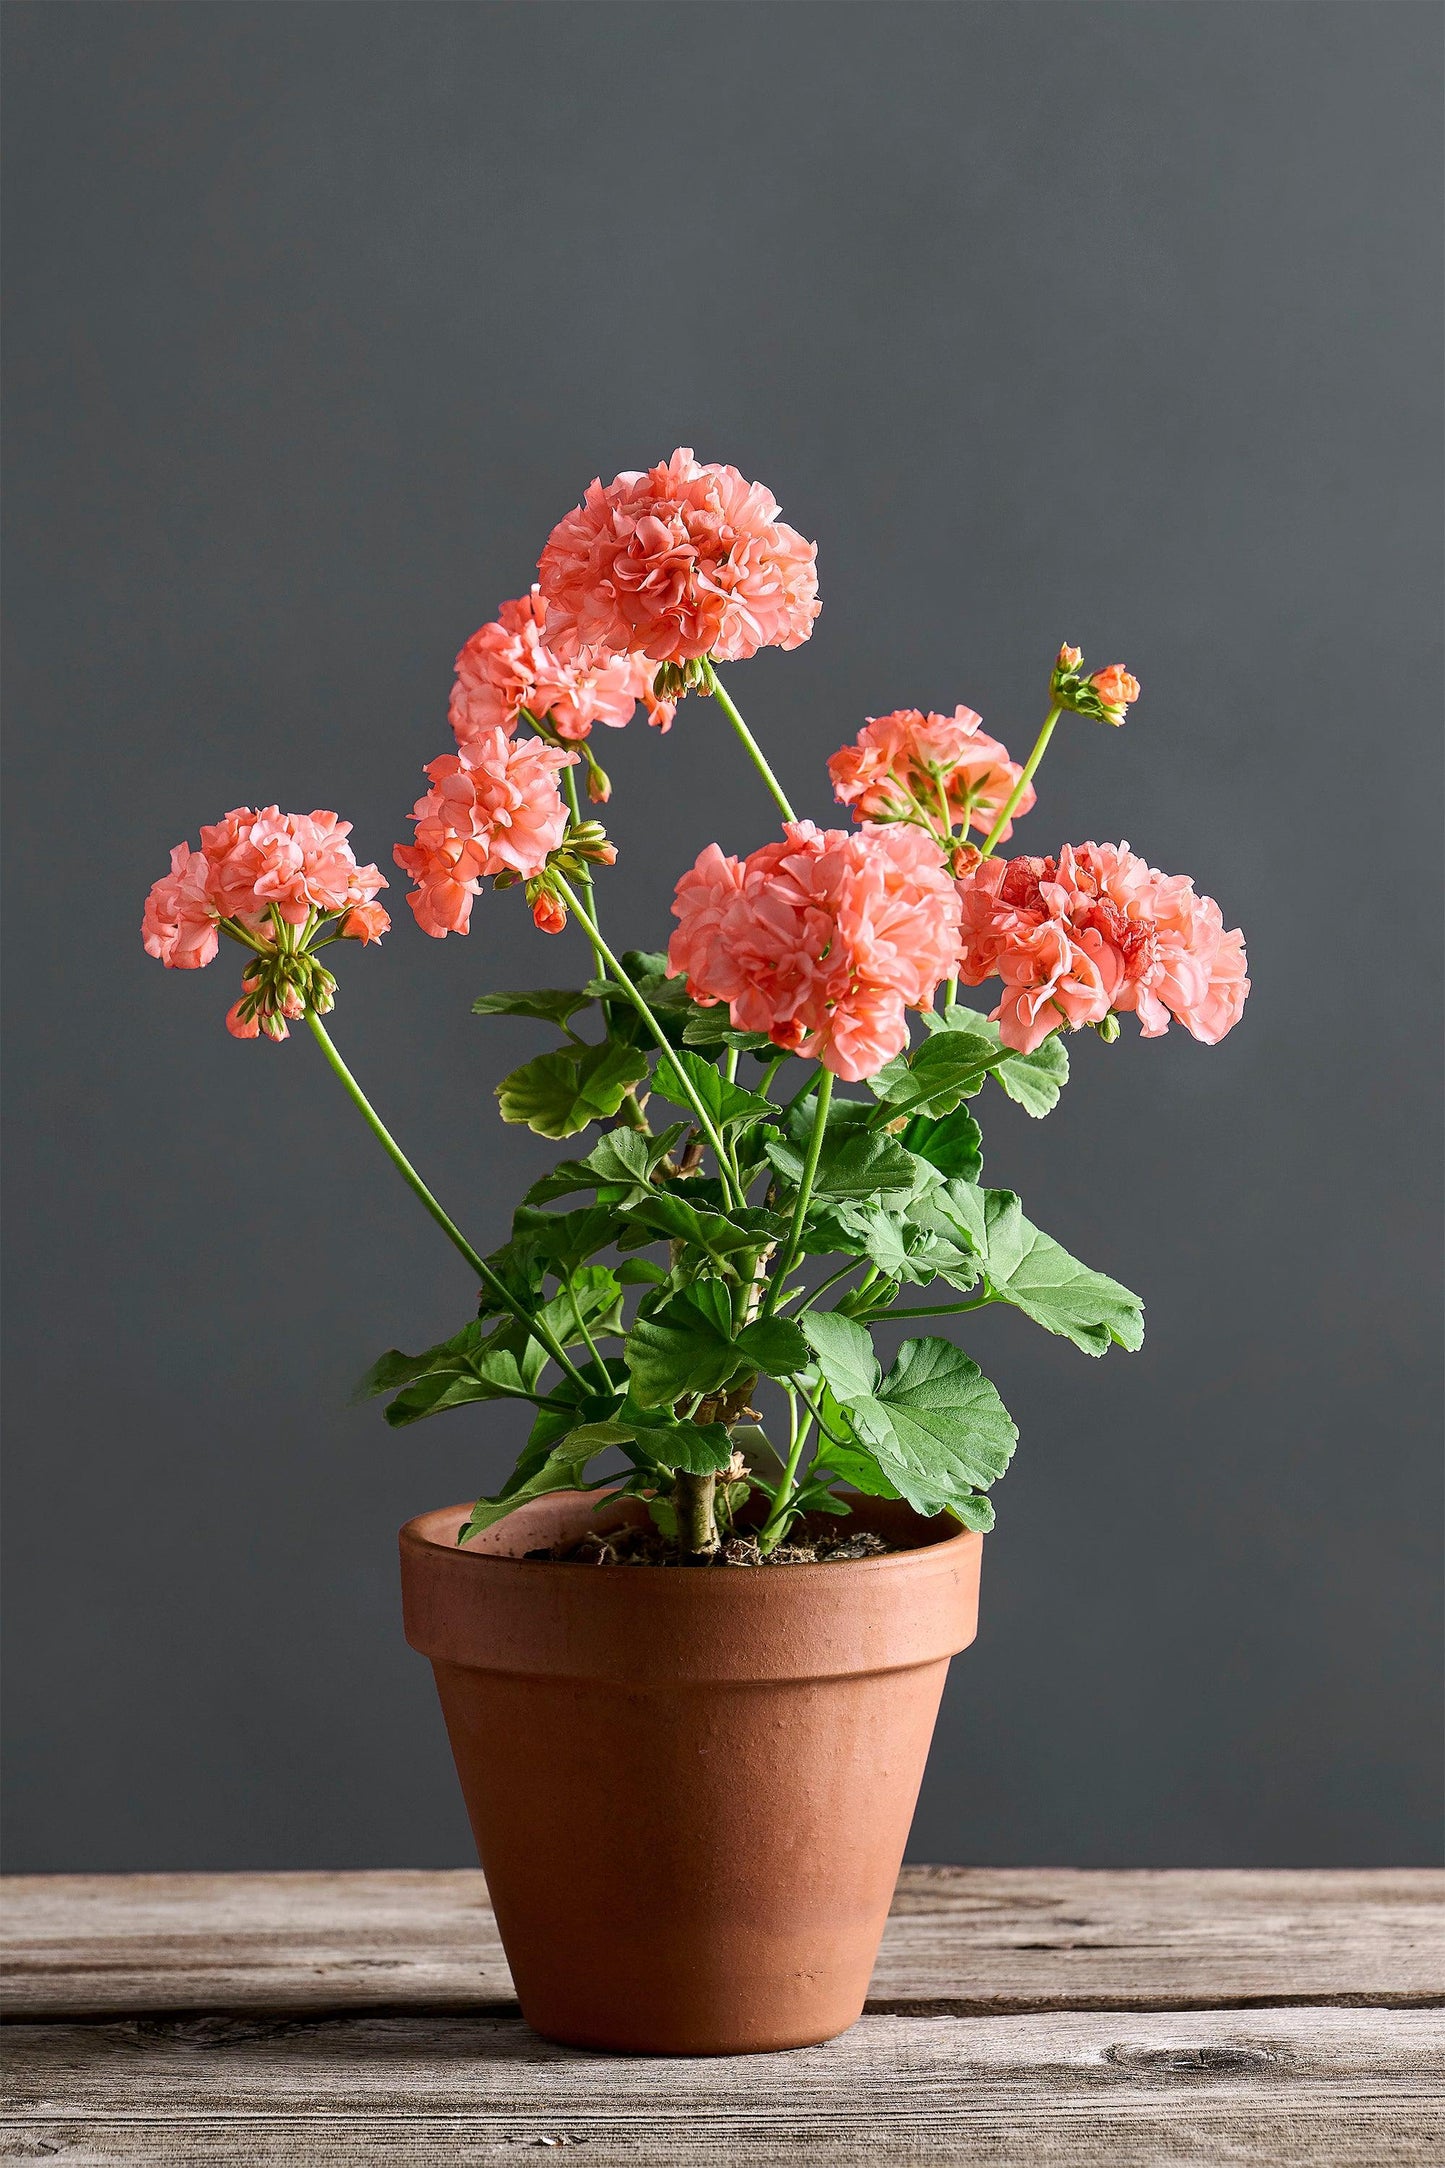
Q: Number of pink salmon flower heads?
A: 7